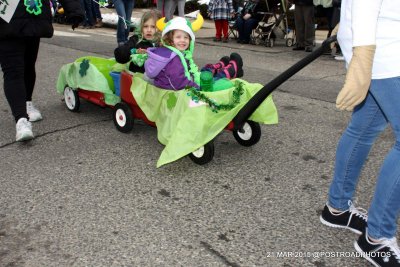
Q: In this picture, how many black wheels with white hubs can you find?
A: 4